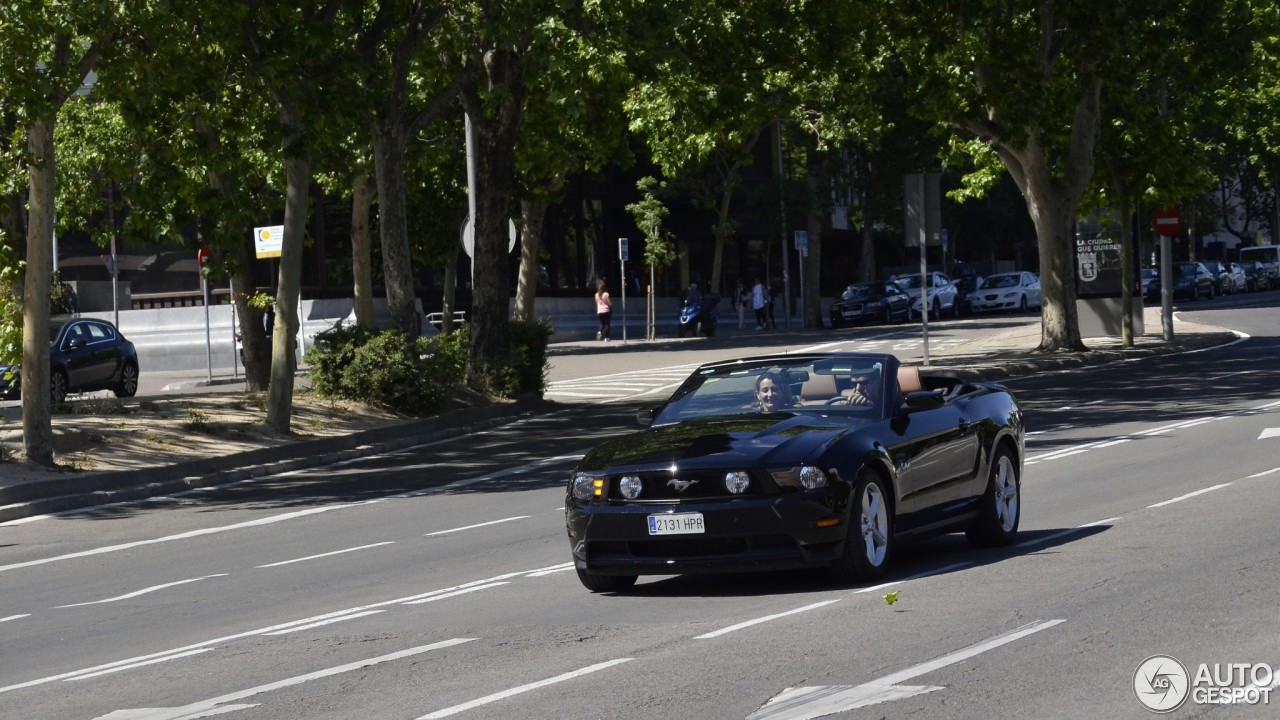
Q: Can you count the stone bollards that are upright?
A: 0